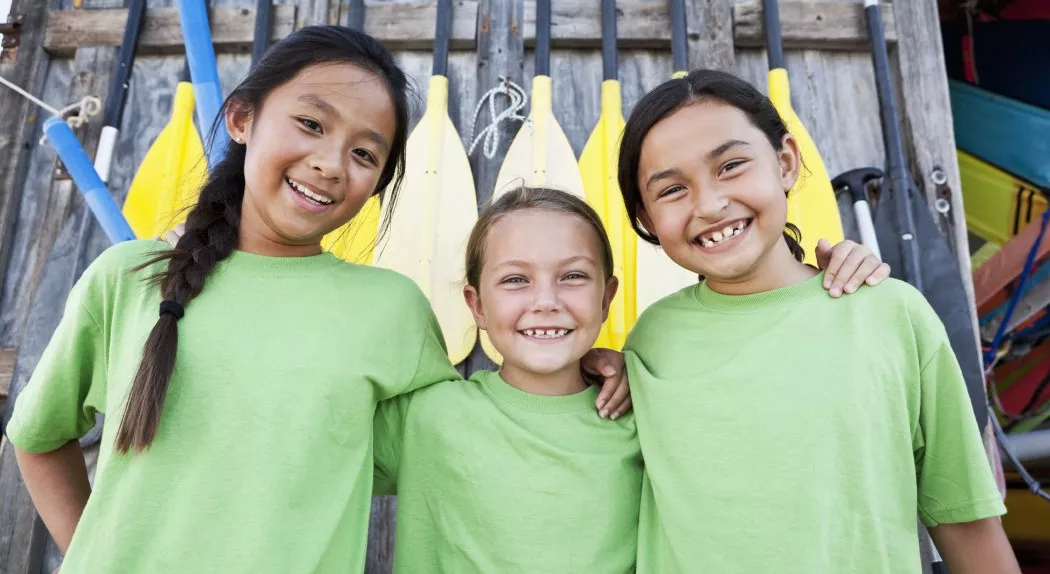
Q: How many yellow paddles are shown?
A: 7